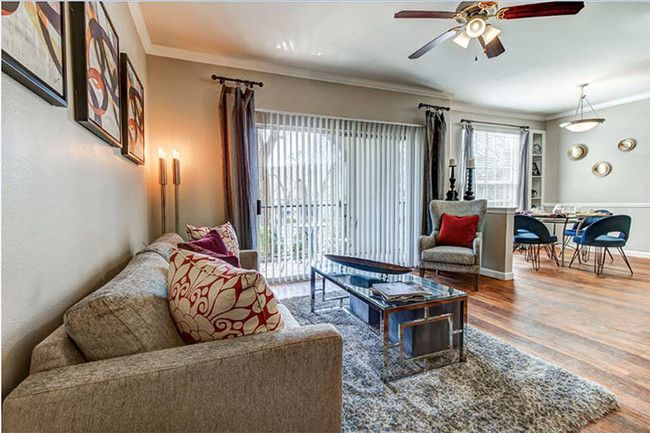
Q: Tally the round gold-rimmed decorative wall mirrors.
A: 3